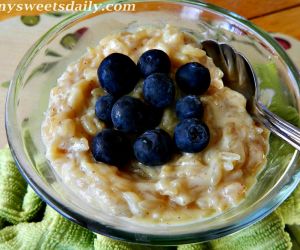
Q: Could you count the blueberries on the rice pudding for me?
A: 11